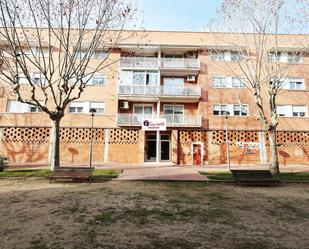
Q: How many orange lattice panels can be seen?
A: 6